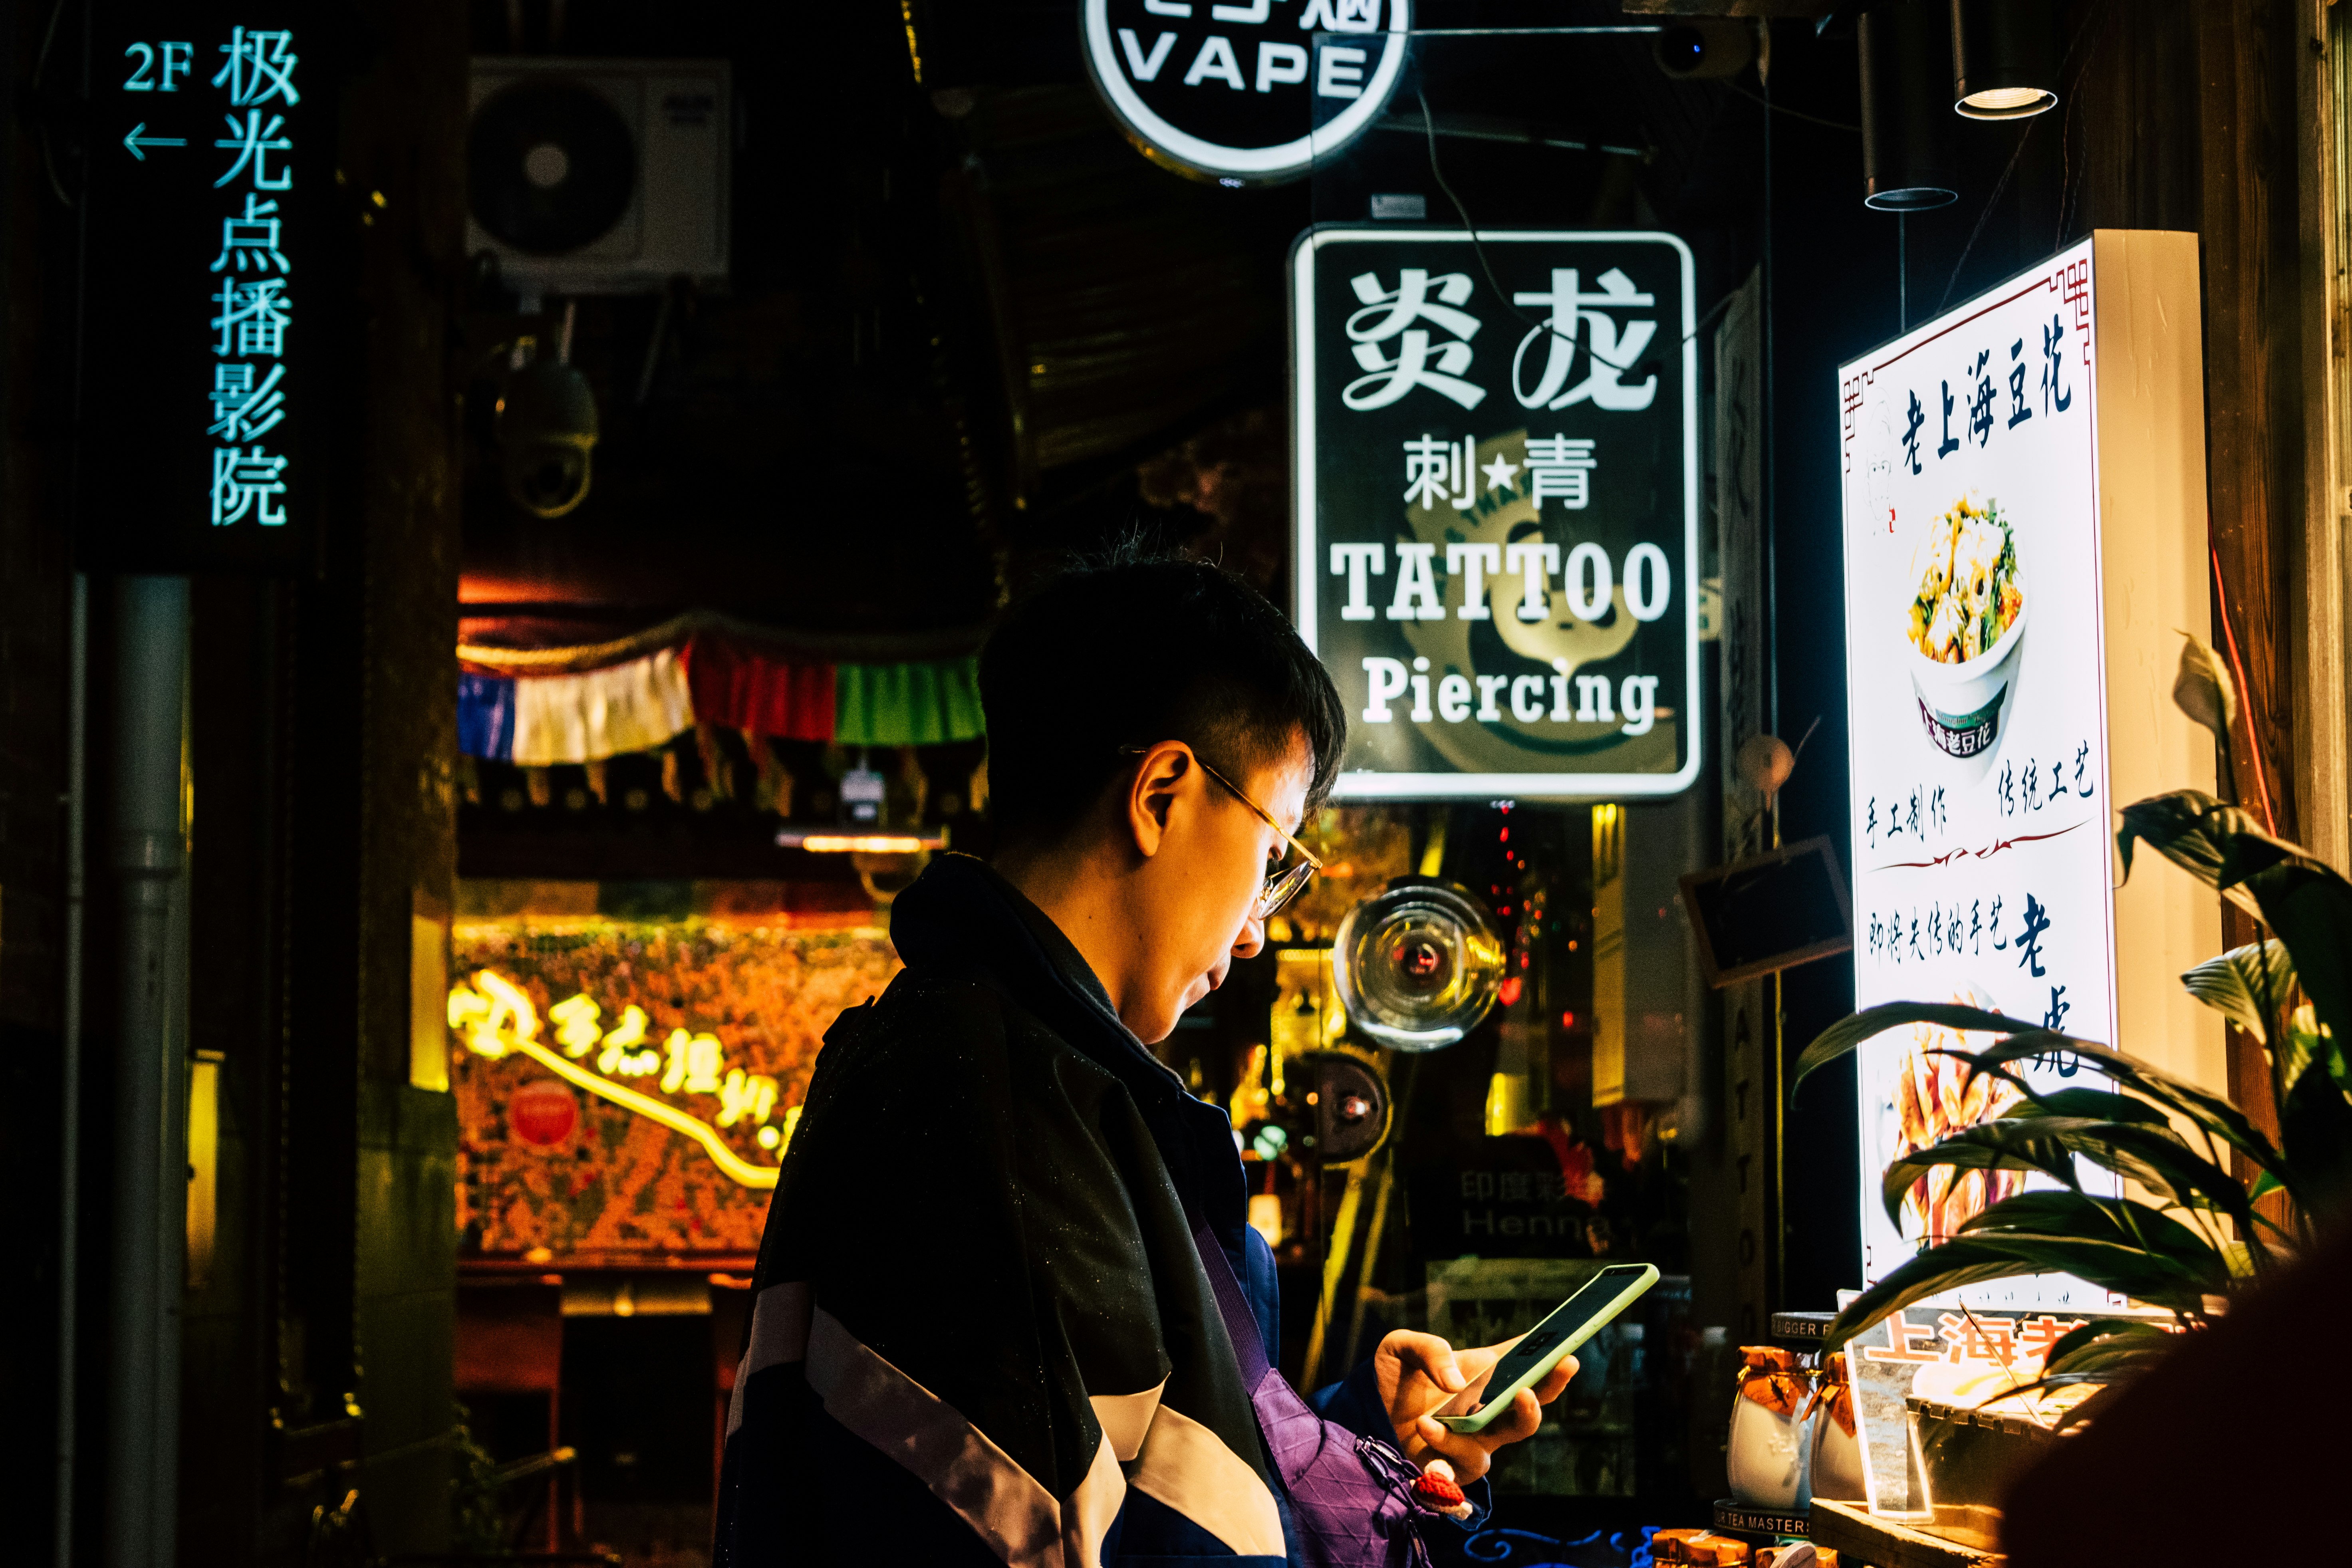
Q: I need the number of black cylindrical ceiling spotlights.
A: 2